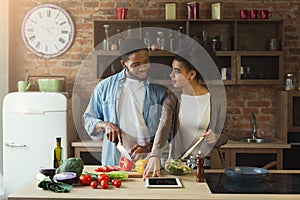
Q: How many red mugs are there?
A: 3